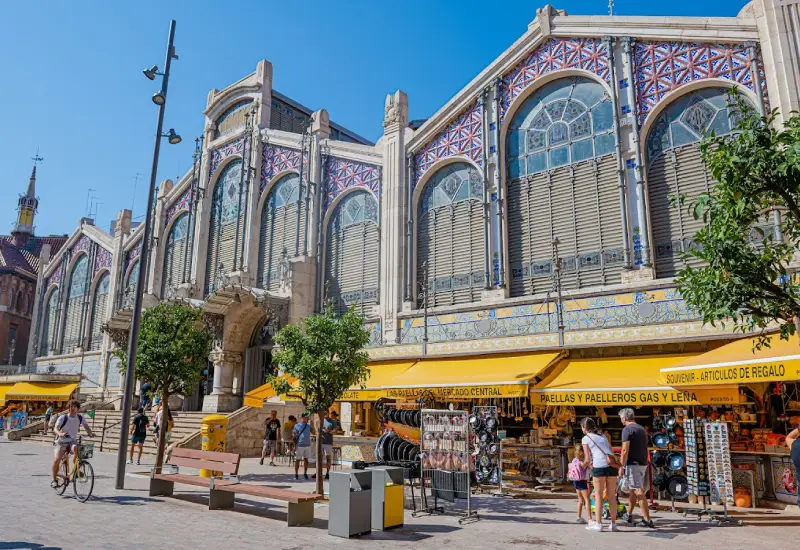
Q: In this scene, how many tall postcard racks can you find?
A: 2